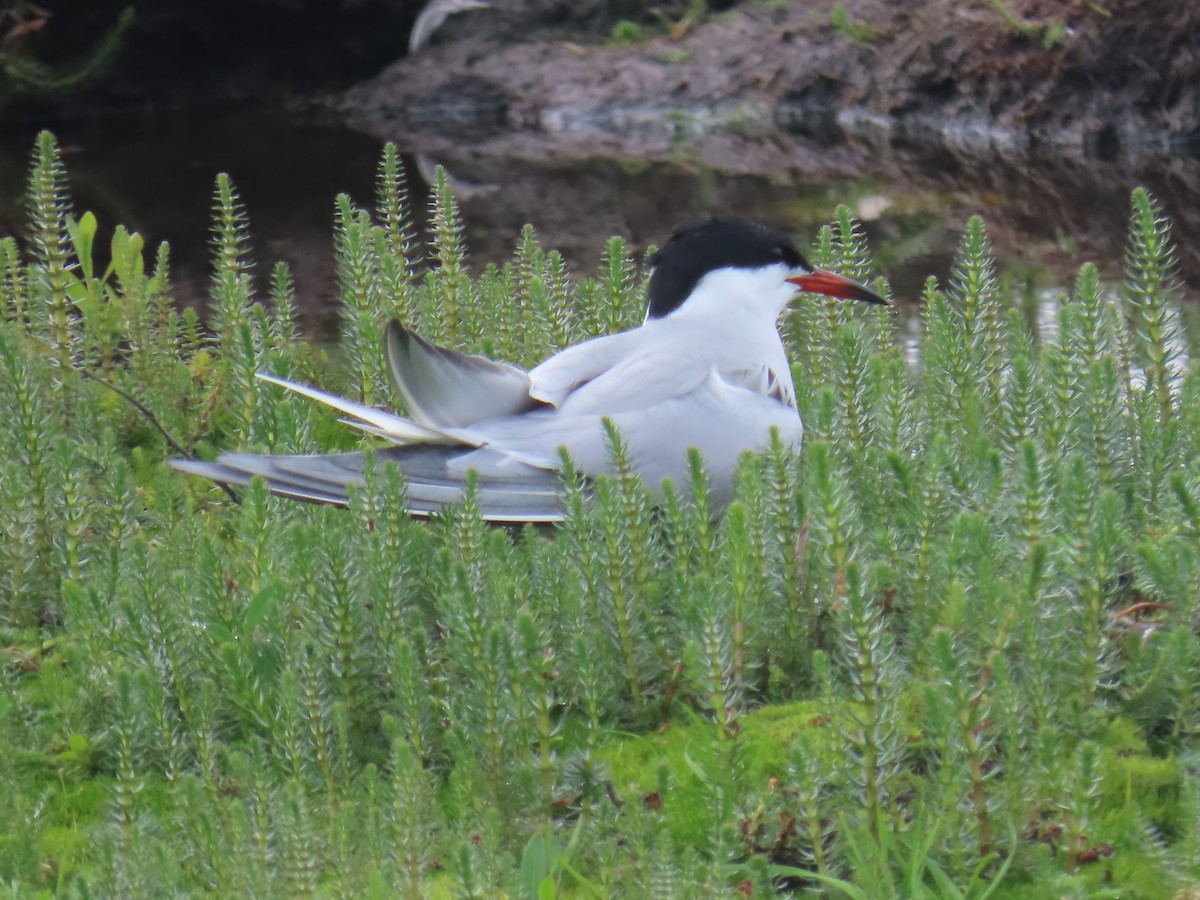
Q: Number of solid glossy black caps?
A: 1